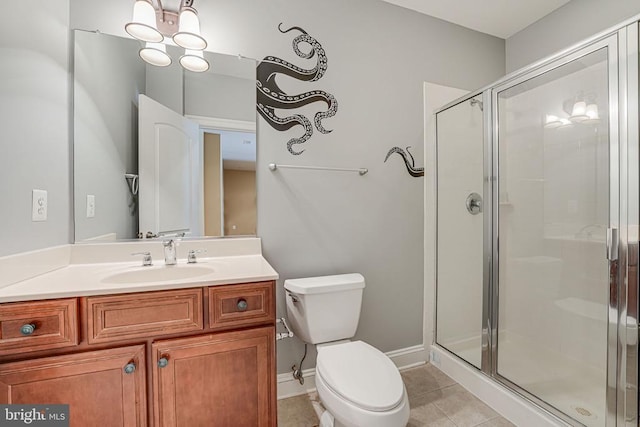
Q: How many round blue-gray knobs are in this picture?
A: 4